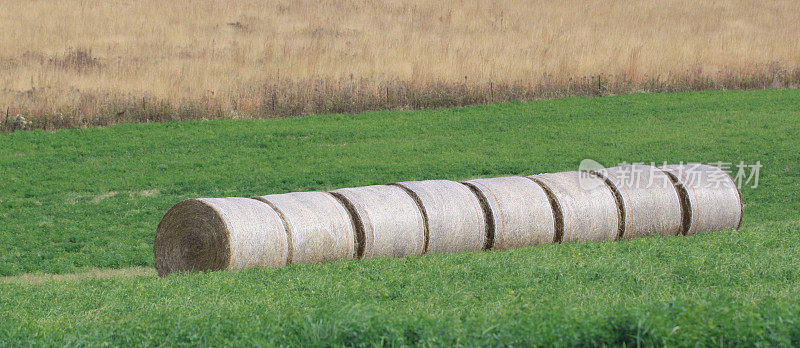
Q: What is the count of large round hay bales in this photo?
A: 8